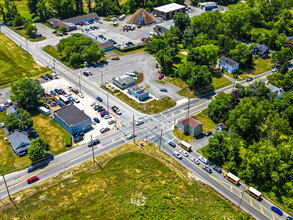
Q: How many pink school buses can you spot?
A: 0